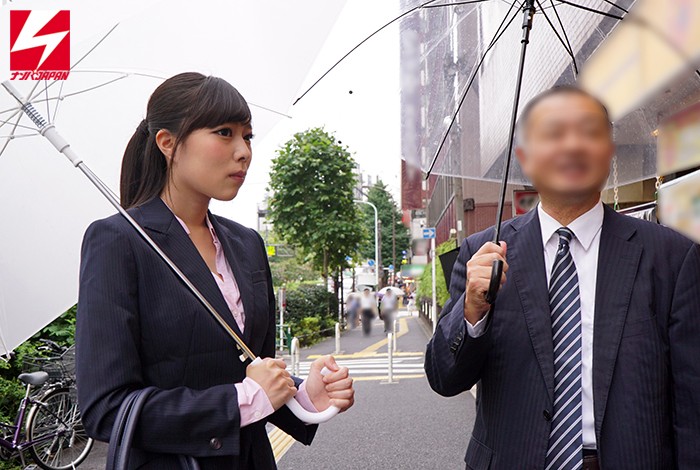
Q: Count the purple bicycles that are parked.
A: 1